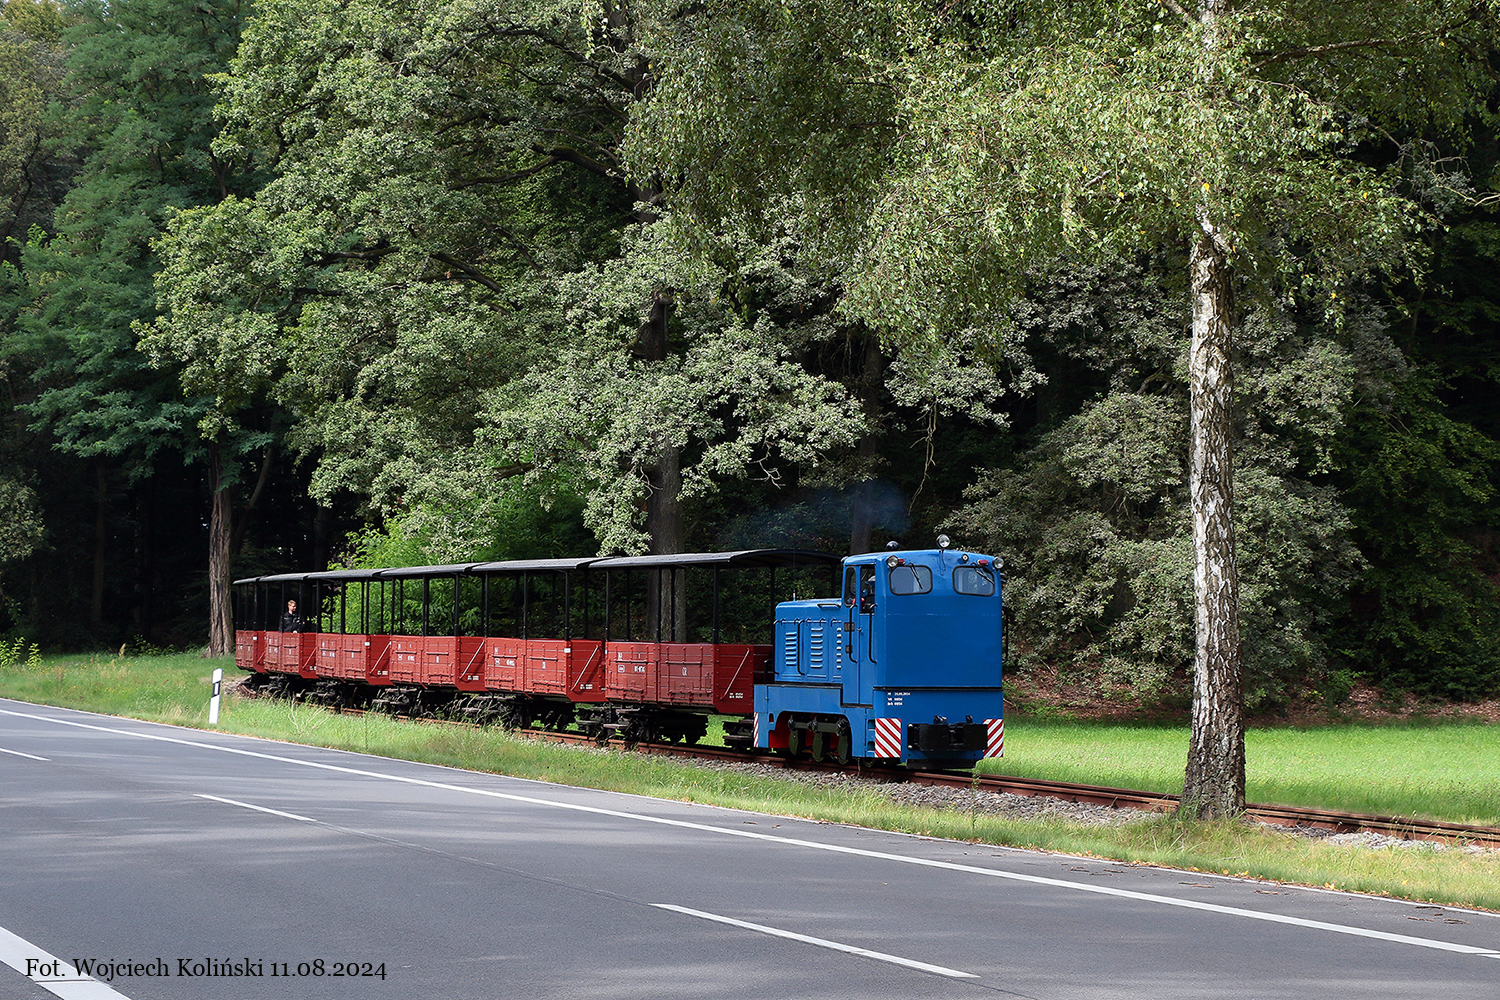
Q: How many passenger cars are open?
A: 6